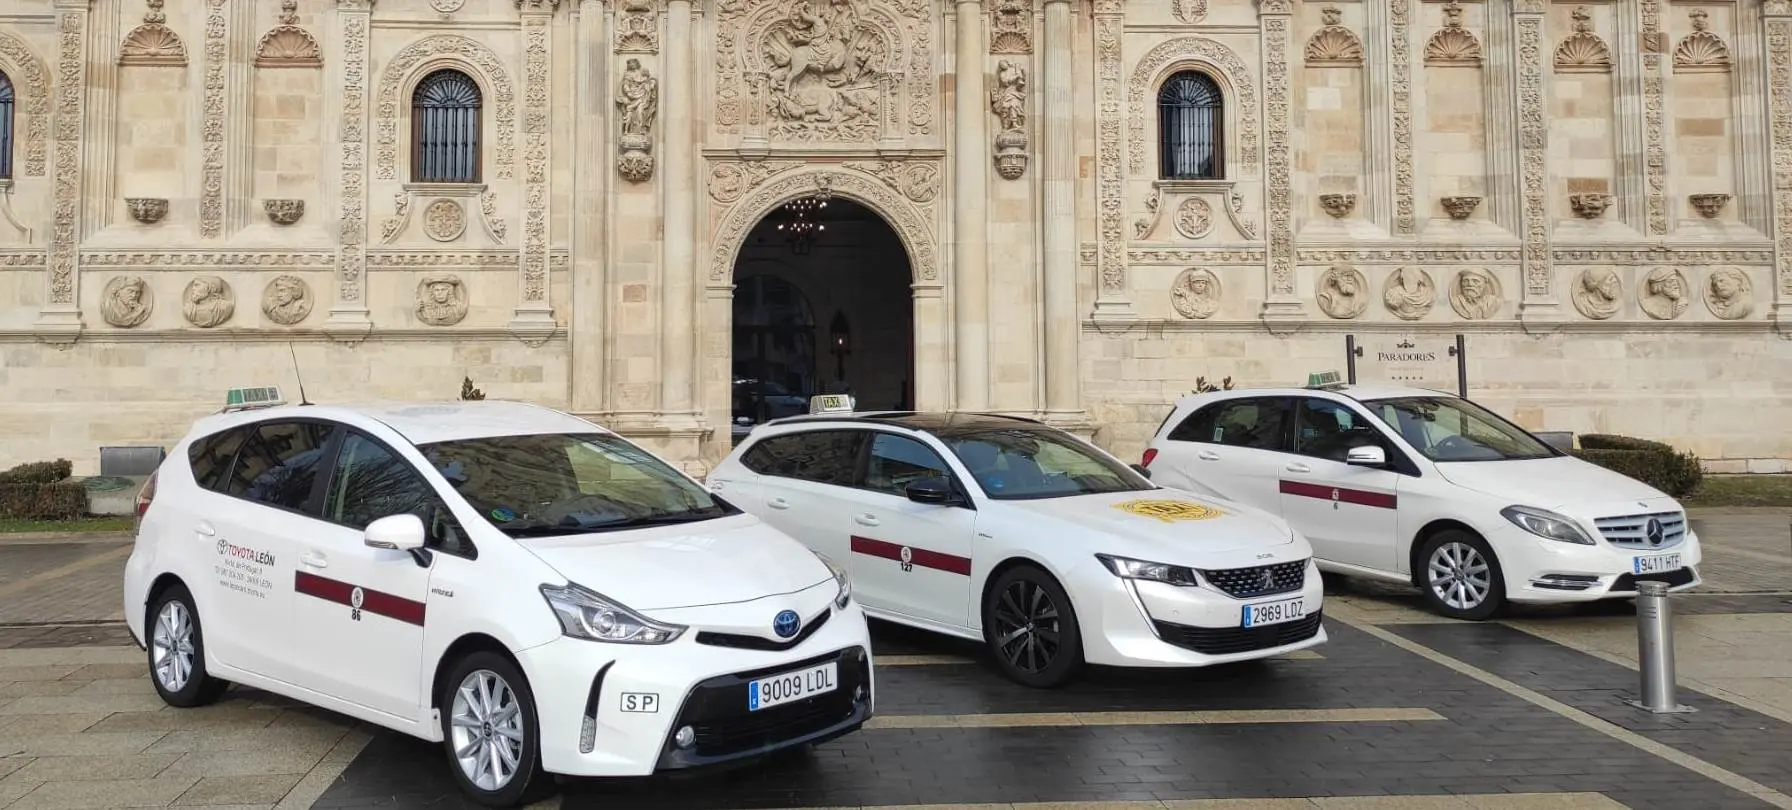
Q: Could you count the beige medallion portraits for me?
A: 11